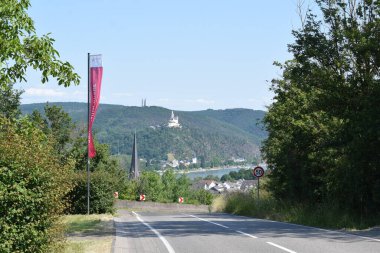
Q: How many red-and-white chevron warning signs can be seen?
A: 3